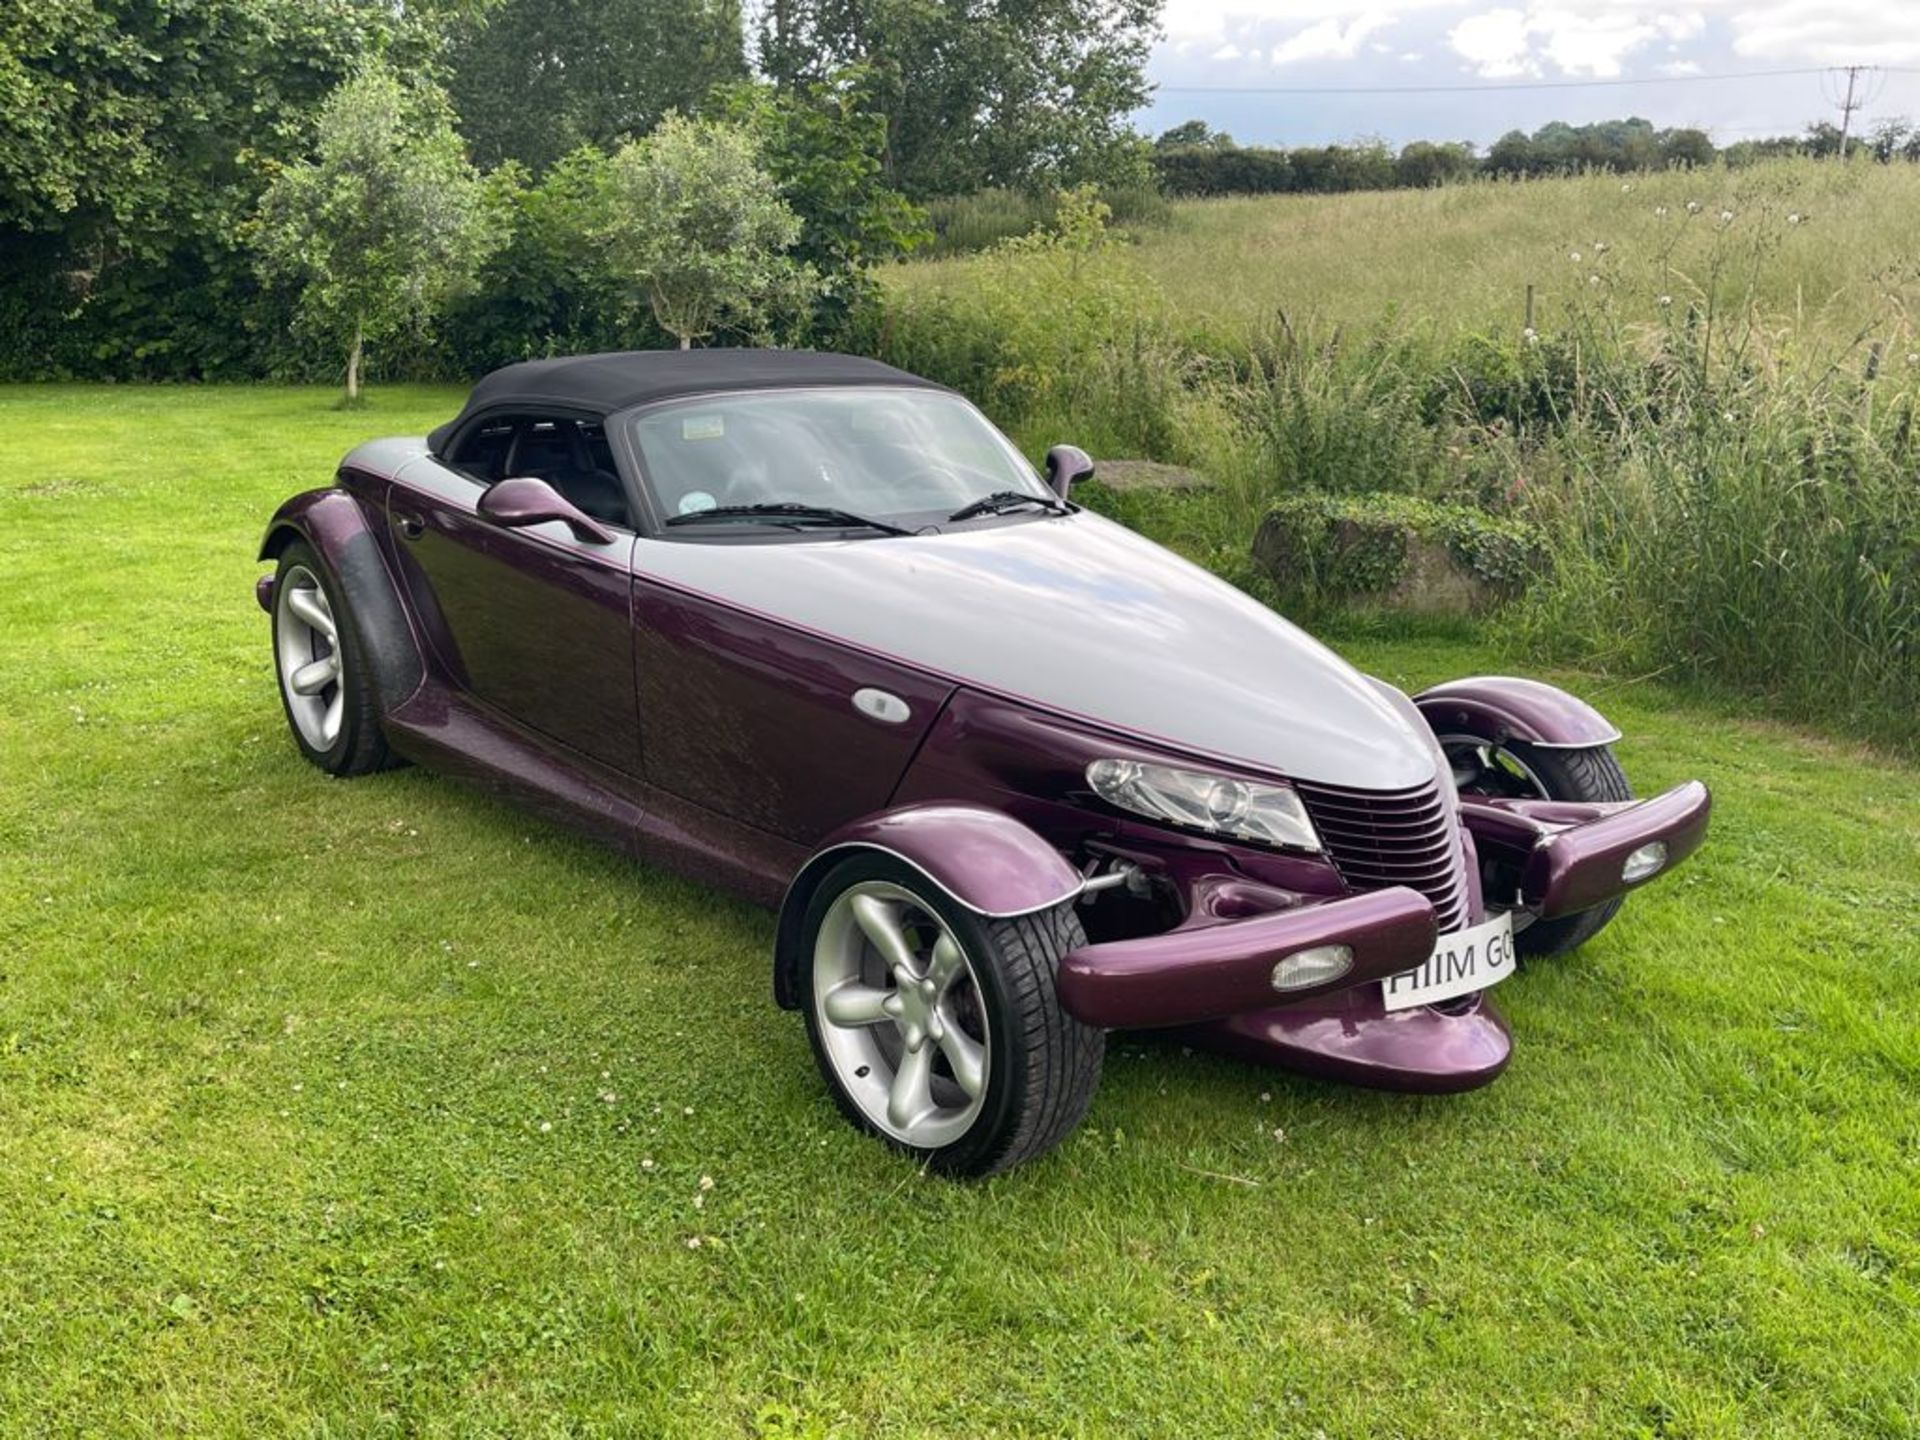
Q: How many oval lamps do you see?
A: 3